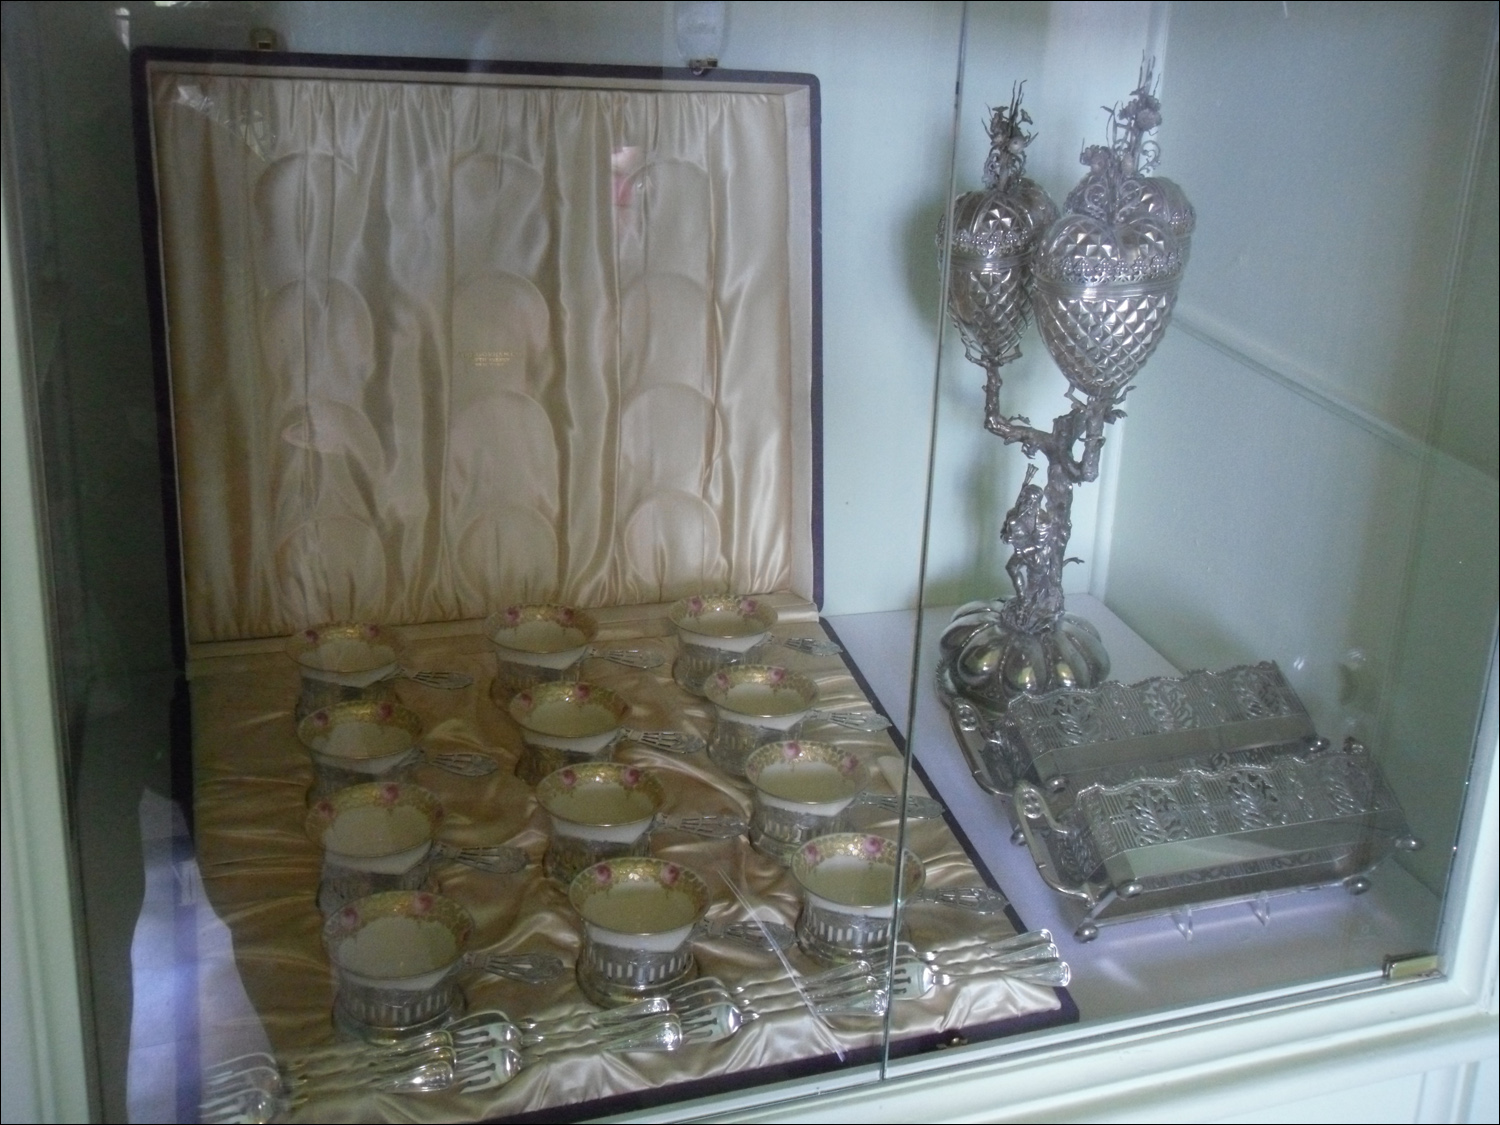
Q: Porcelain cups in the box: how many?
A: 12